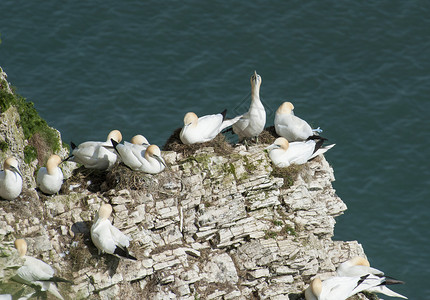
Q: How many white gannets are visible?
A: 13